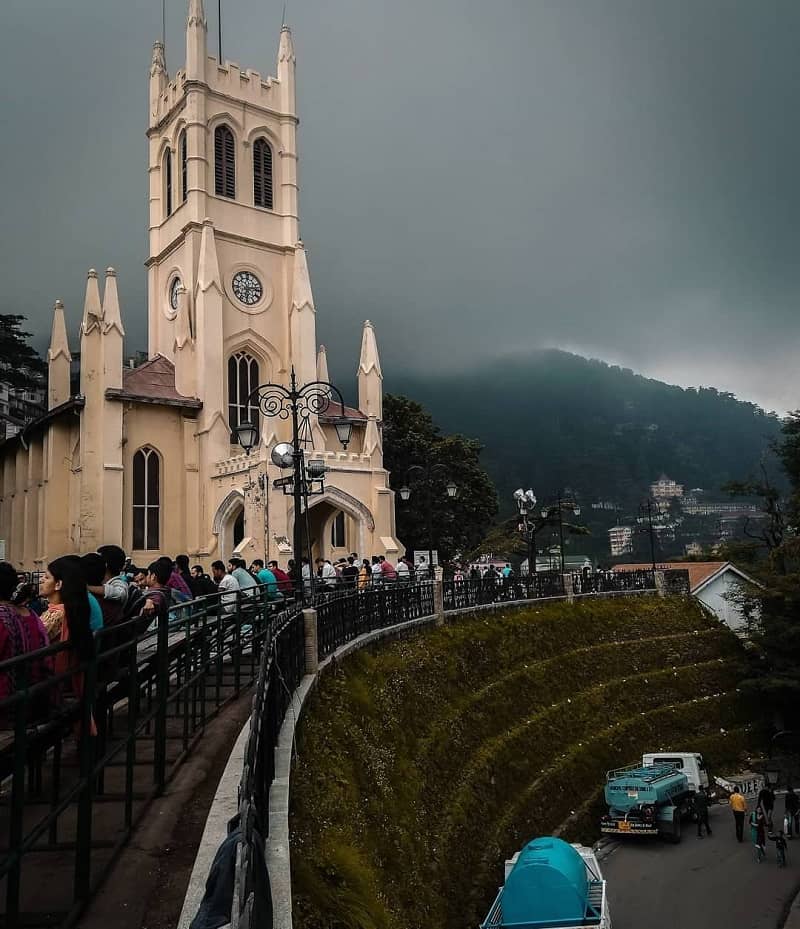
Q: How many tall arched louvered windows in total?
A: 4